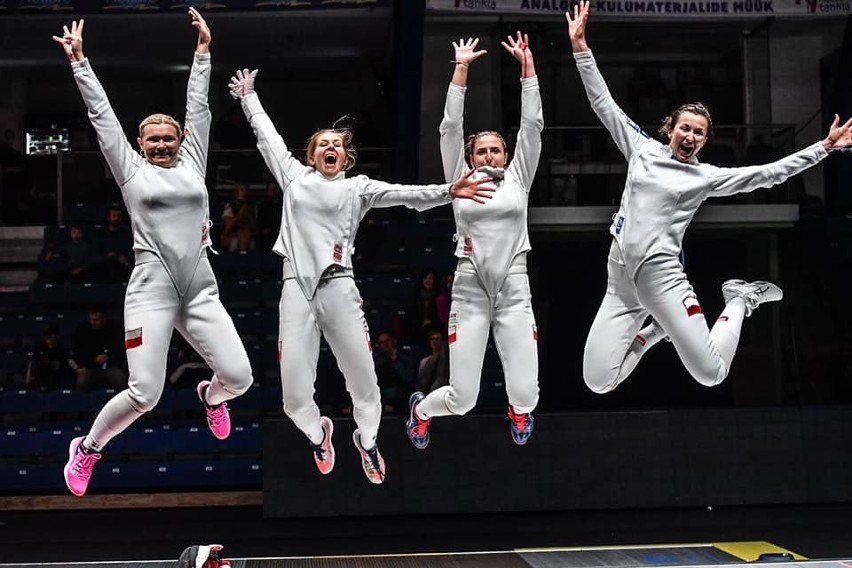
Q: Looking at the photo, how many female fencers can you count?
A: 4